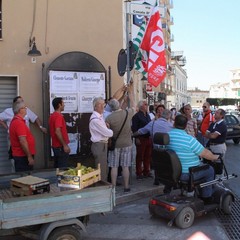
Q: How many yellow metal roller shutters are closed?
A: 0